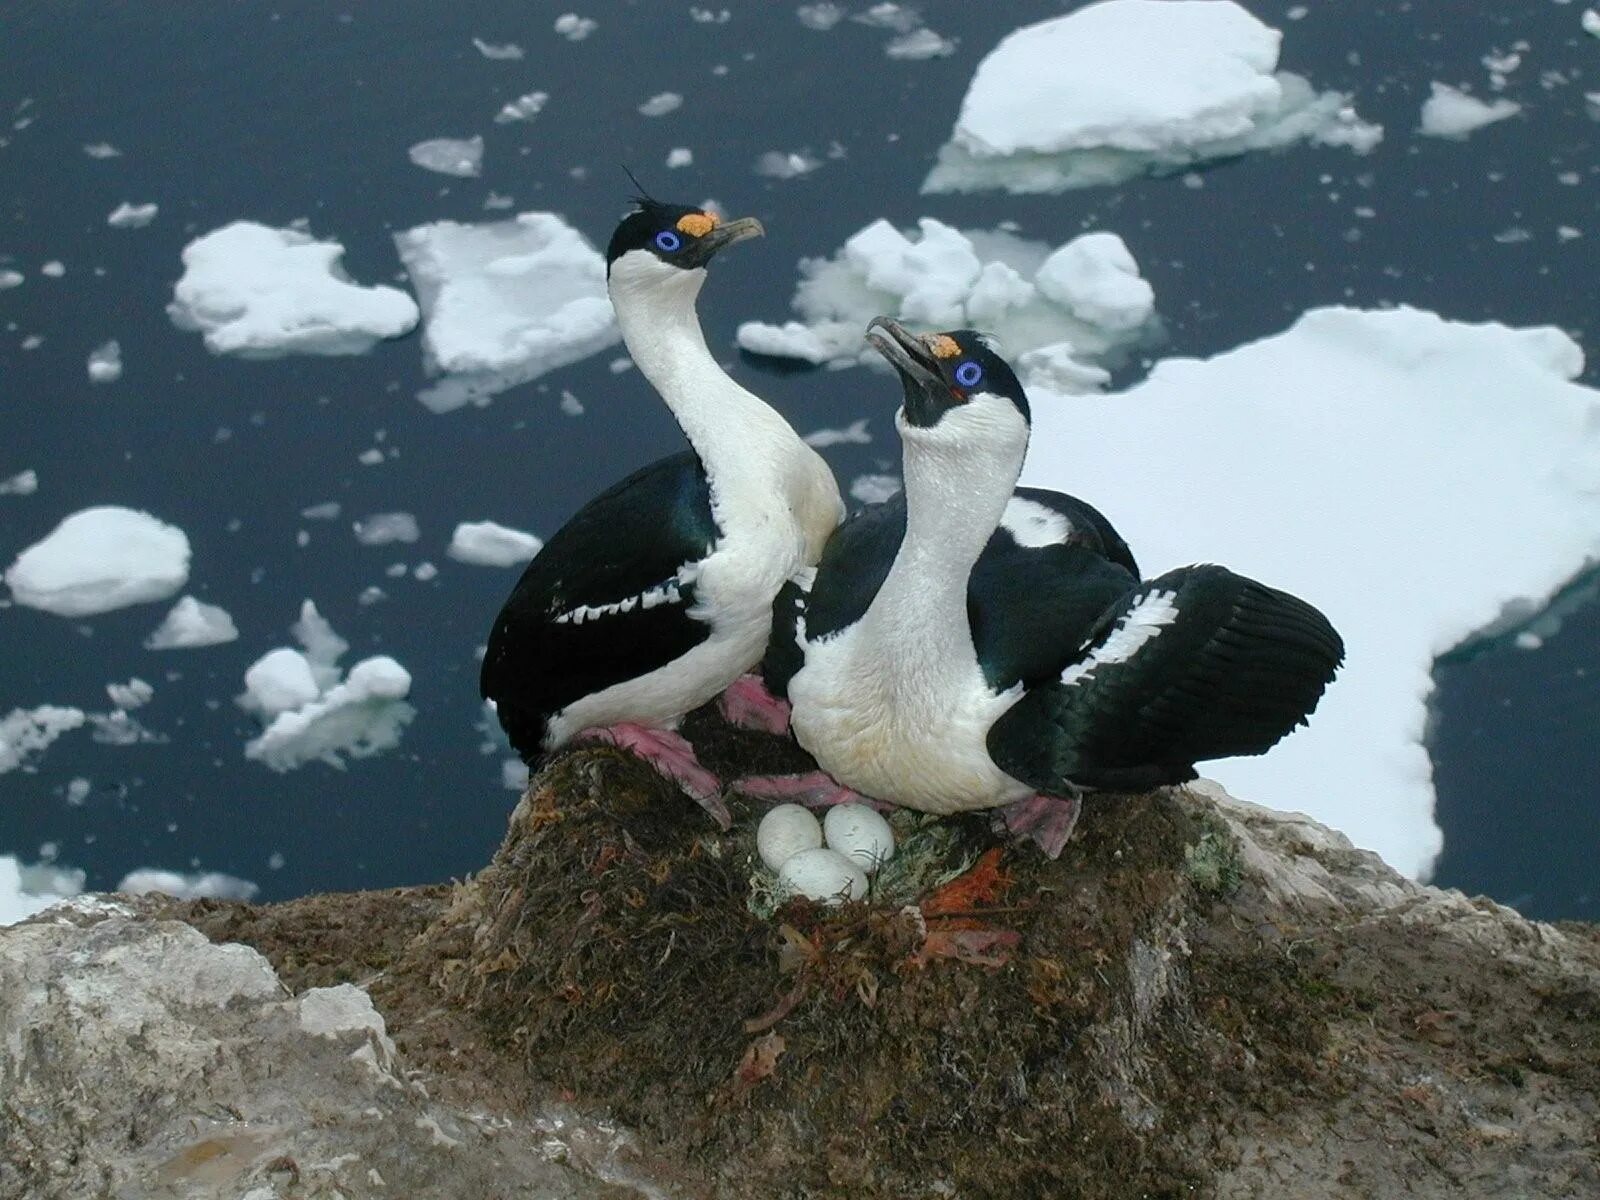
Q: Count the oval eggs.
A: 3